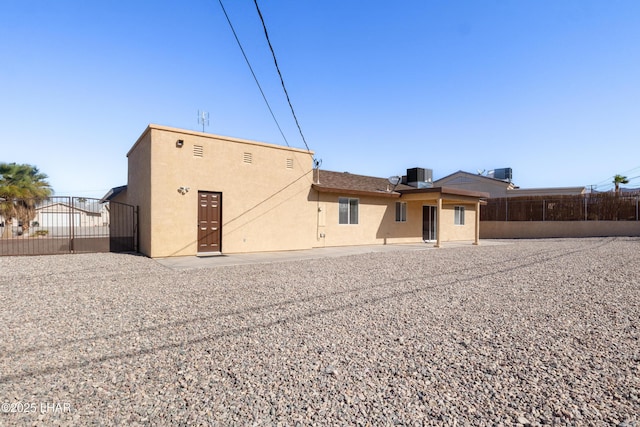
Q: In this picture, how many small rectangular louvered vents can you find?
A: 3